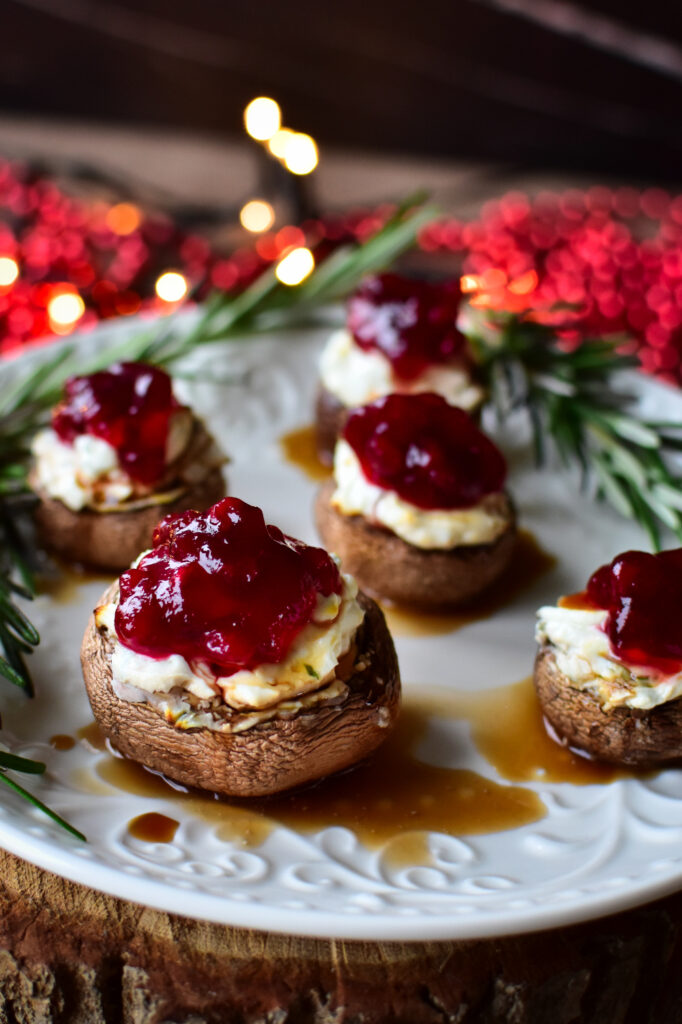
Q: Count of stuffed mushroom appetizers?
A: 5